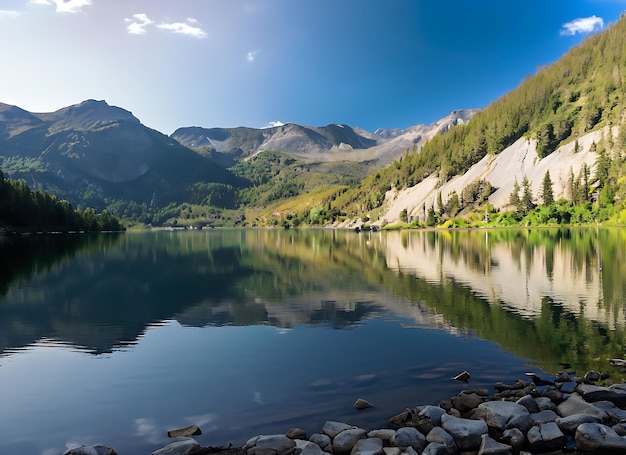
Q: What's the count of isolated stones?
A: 3